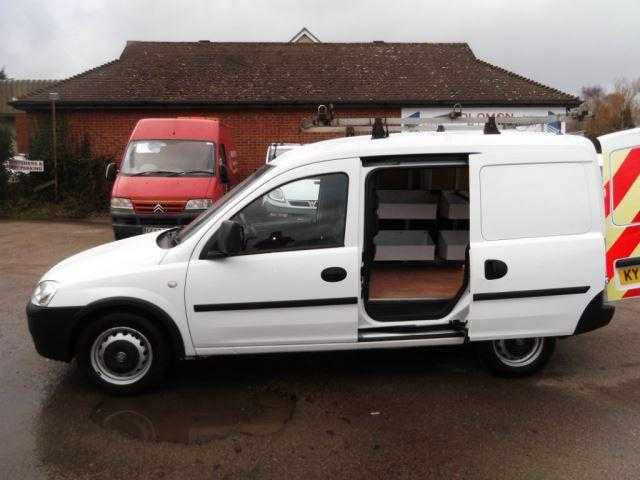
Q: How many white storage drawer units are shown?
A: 4